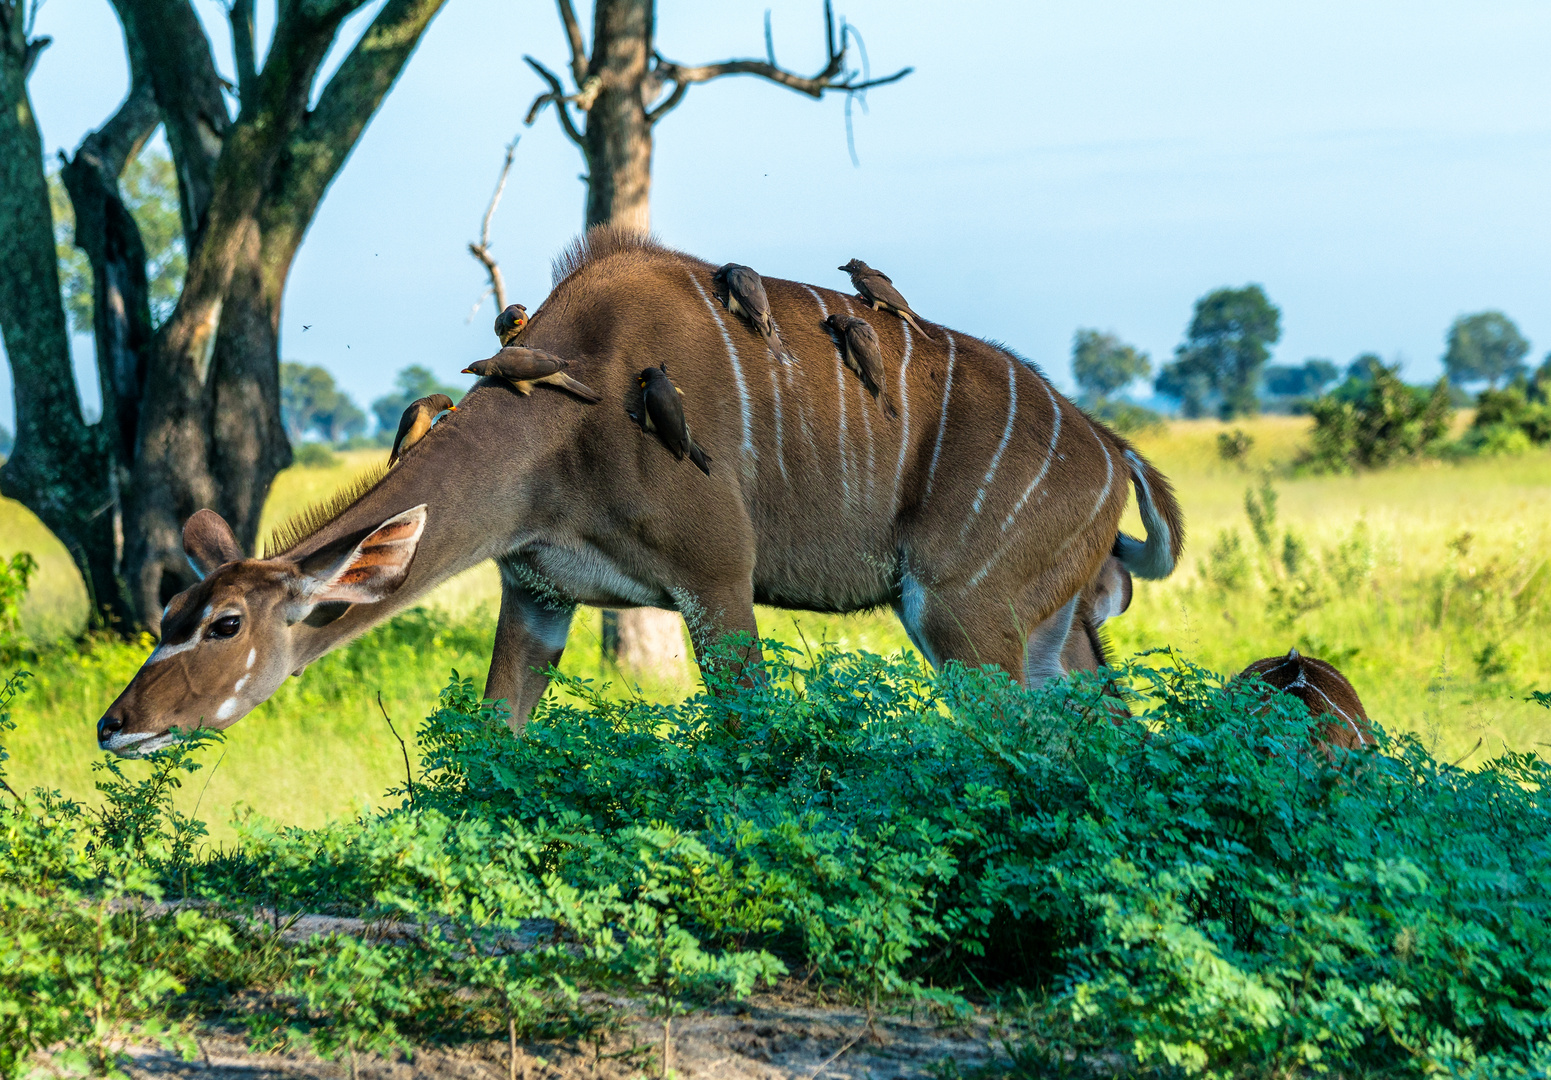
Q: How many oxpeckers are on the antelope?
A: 7